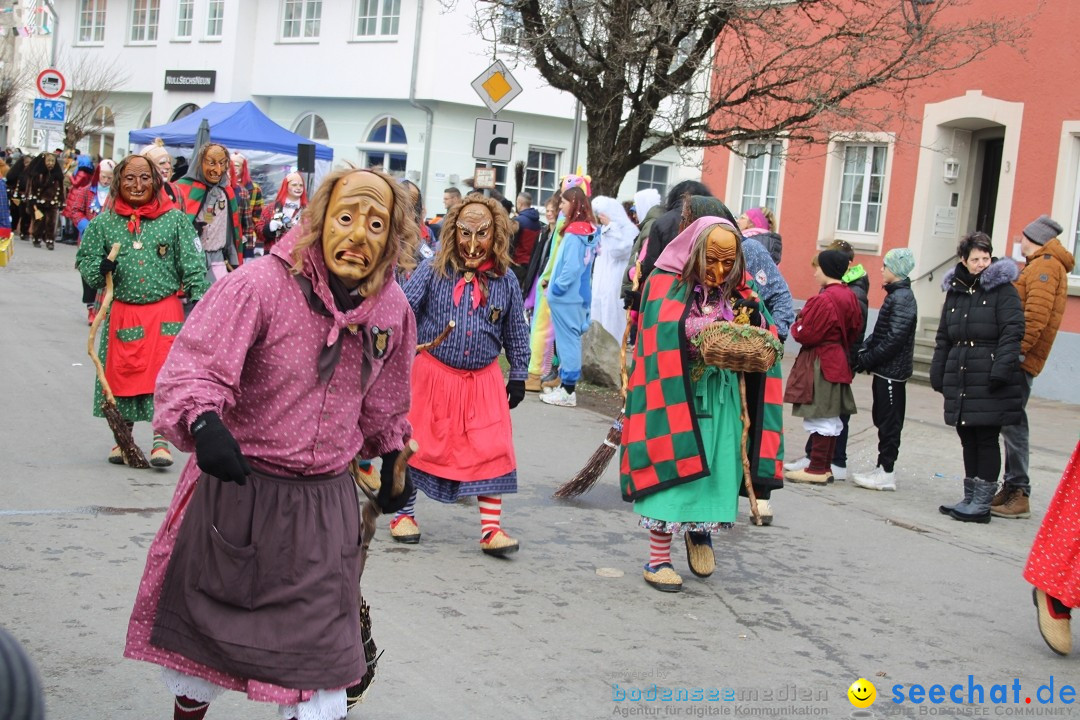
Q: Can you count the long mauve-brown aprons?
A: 1